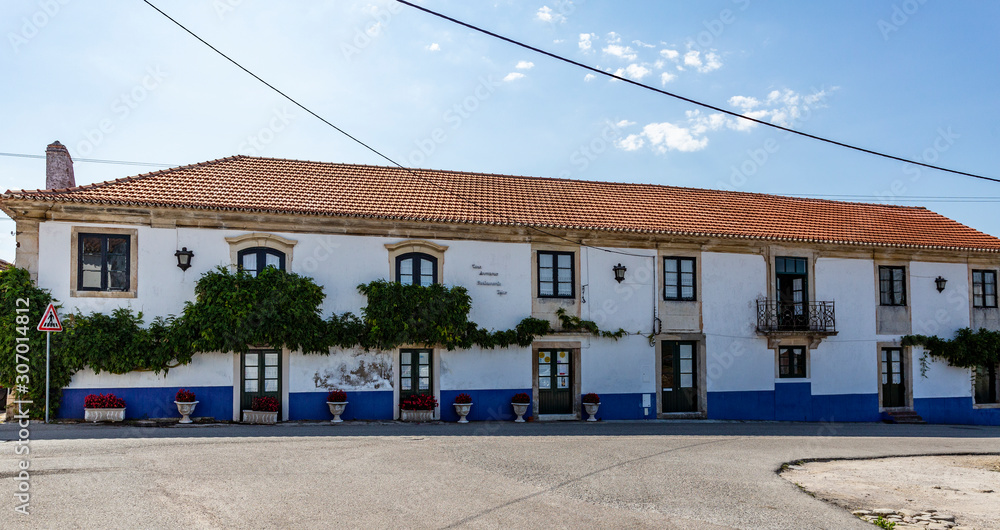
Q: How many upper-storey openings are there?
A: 8